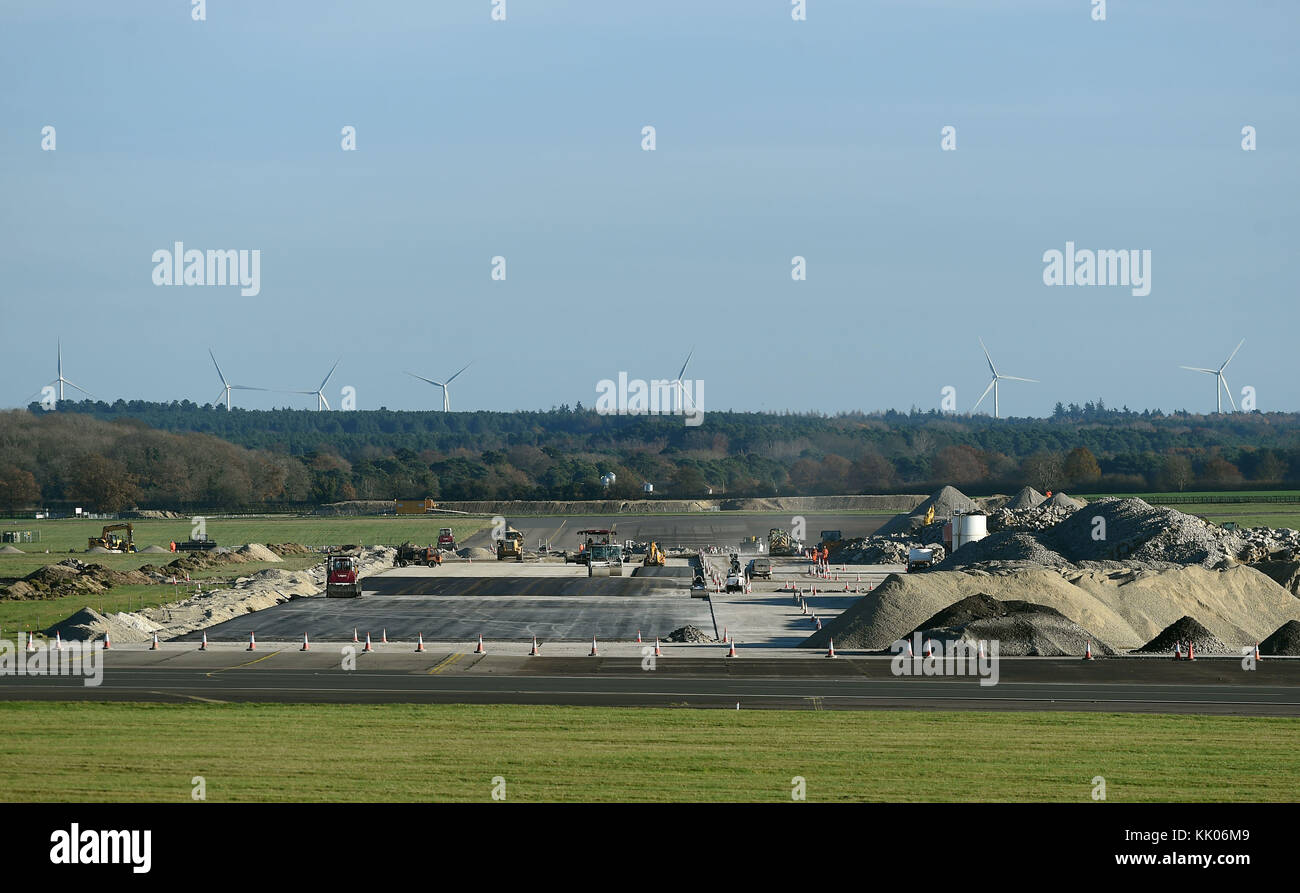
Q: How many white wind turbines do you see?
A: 7